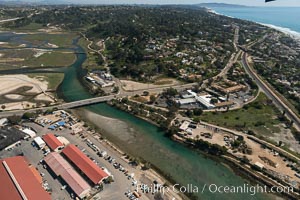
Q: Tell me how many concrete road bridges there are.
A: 1